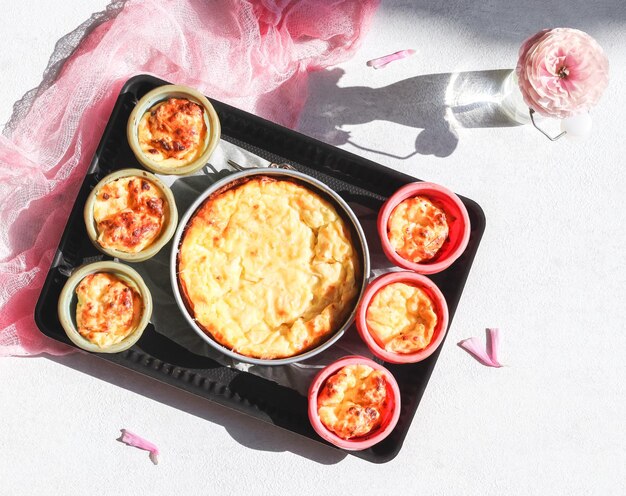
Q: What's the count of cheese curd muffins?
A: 6